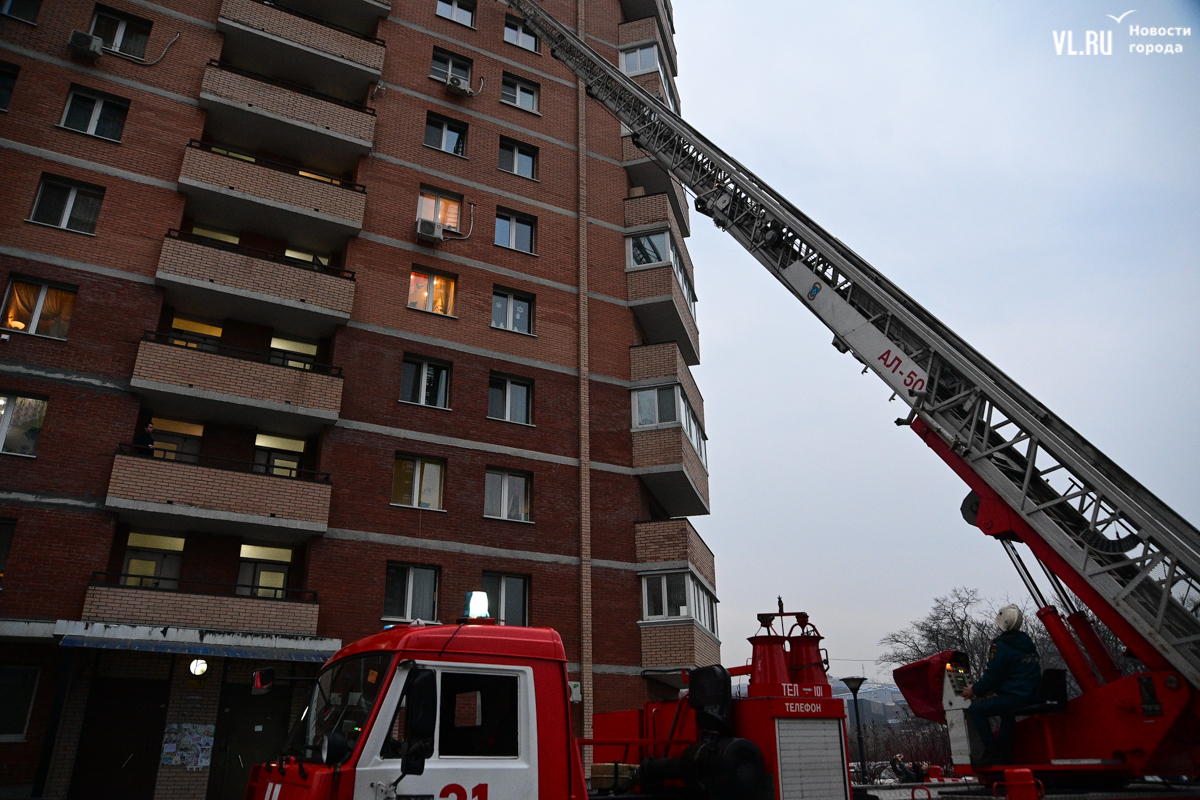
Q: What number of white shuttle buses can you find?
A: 0